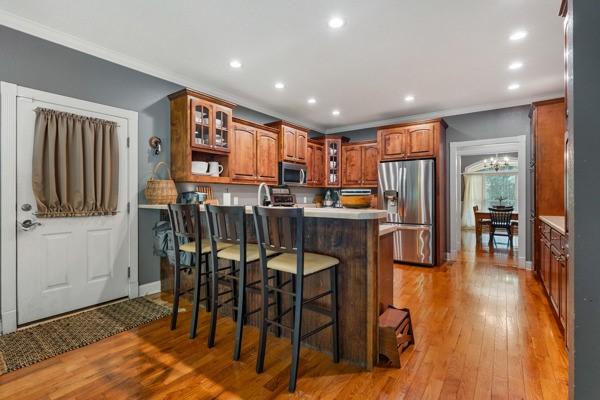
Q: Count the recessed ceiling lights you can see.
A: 9